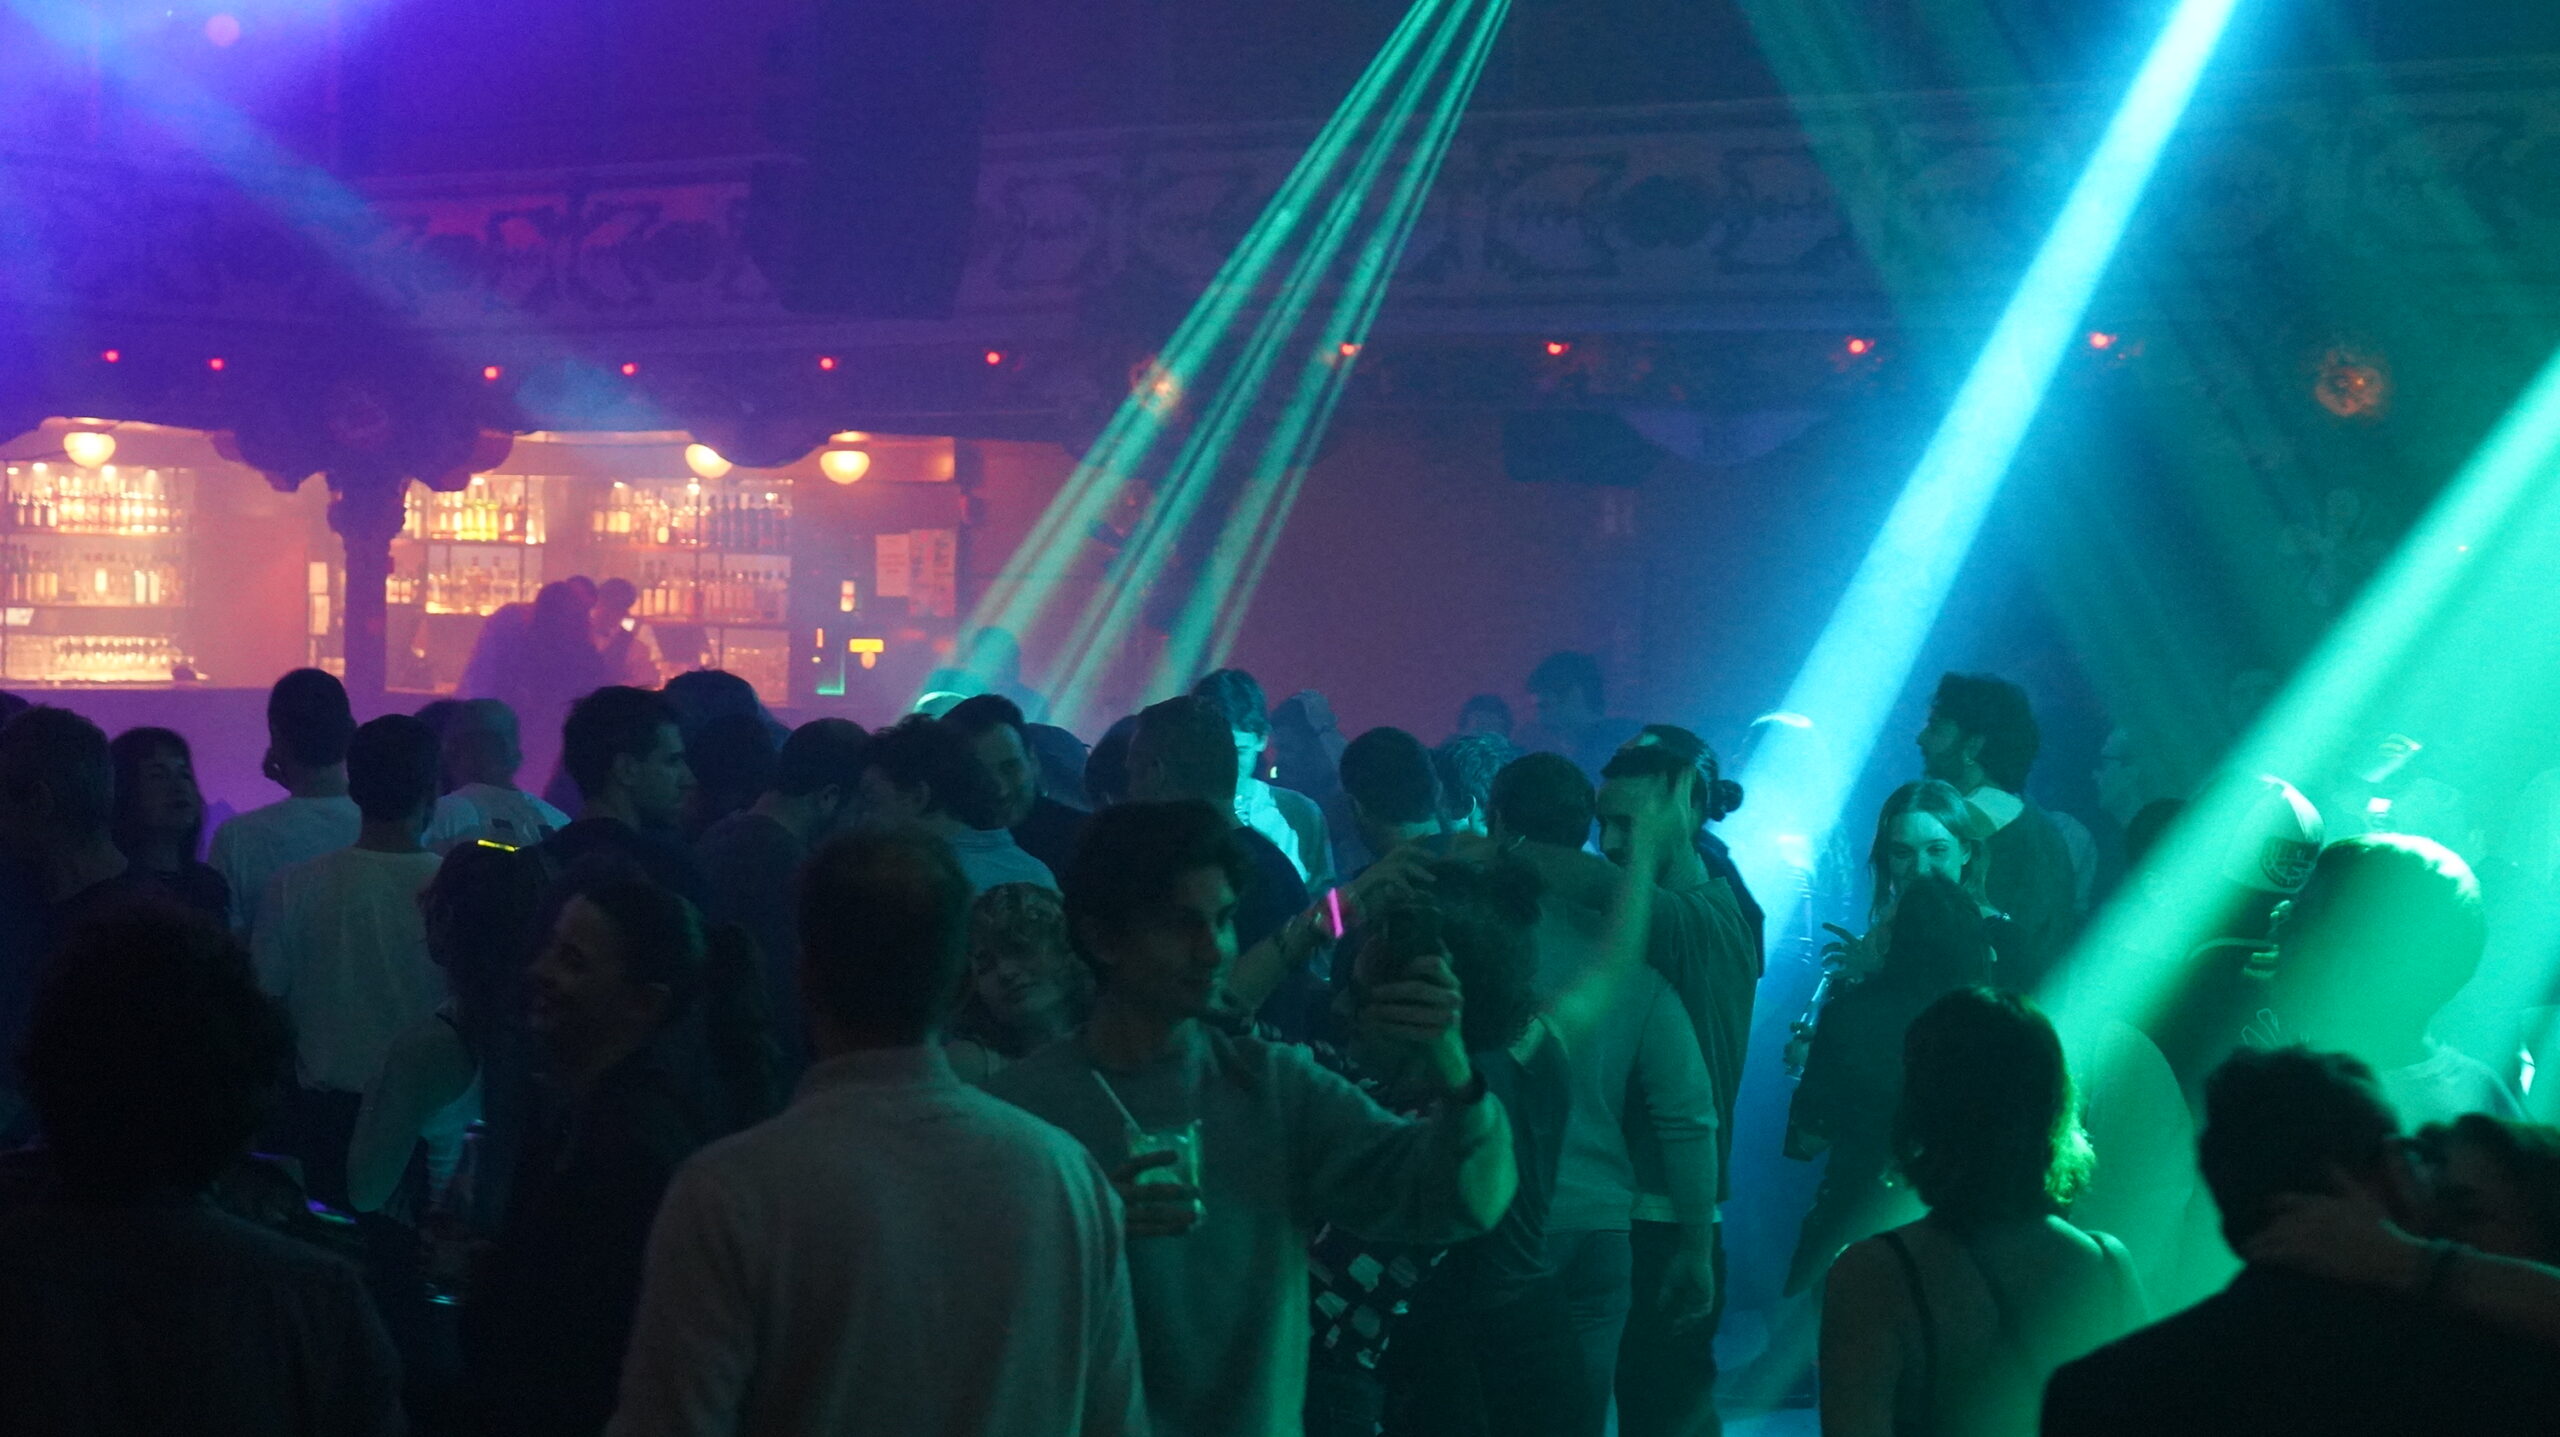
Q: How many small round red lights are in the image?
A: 10